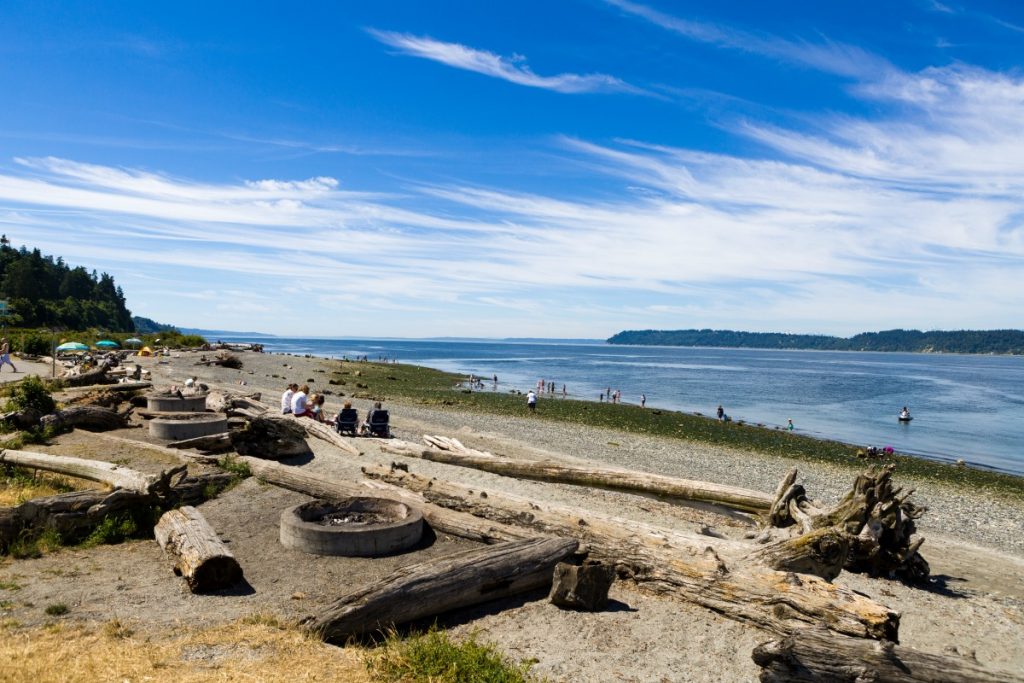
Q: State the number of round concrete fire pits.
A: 3